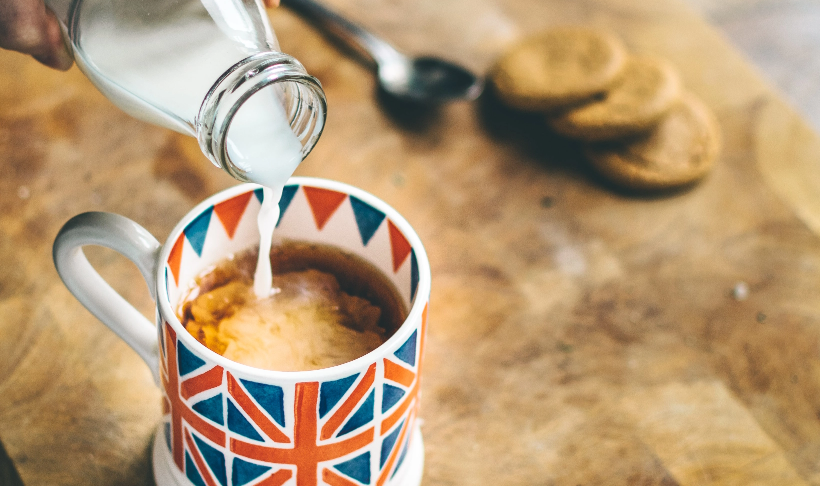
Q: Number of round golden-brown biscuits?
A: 3